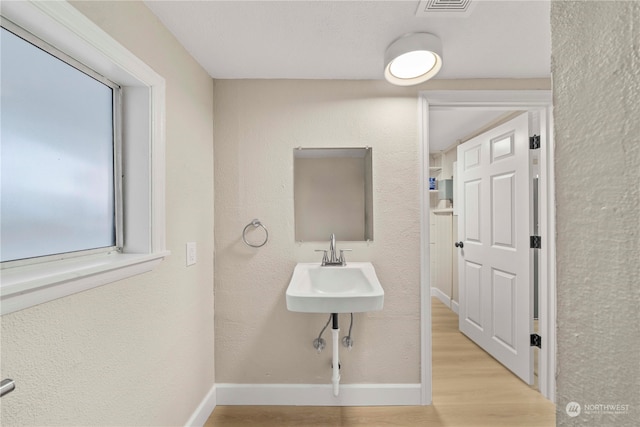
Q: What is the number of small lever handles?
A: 2